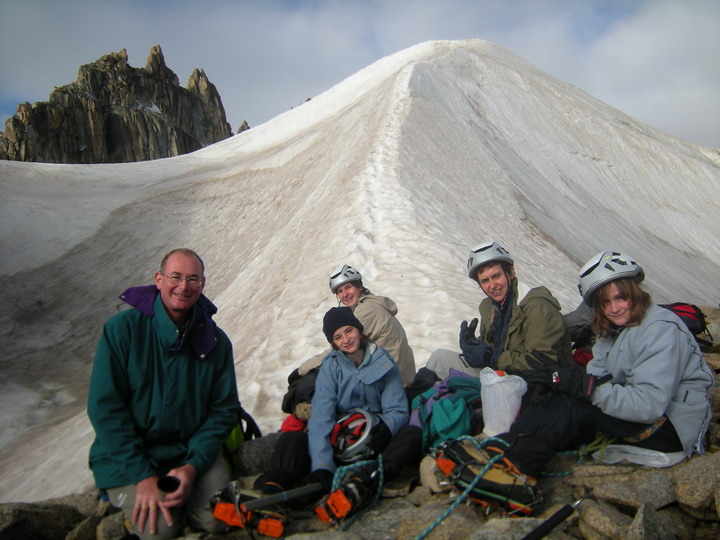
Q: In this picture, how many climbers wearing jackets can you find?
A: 5